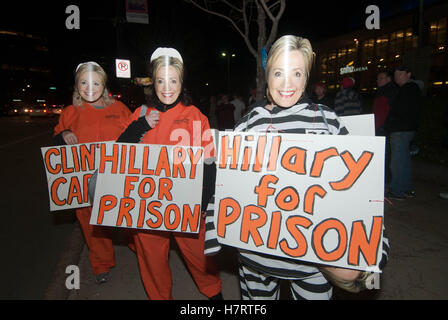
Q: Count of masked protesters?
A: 3